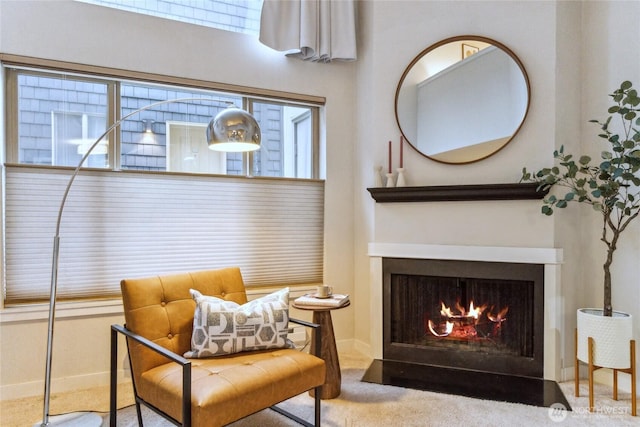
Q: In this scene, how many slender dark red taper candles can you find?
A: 2